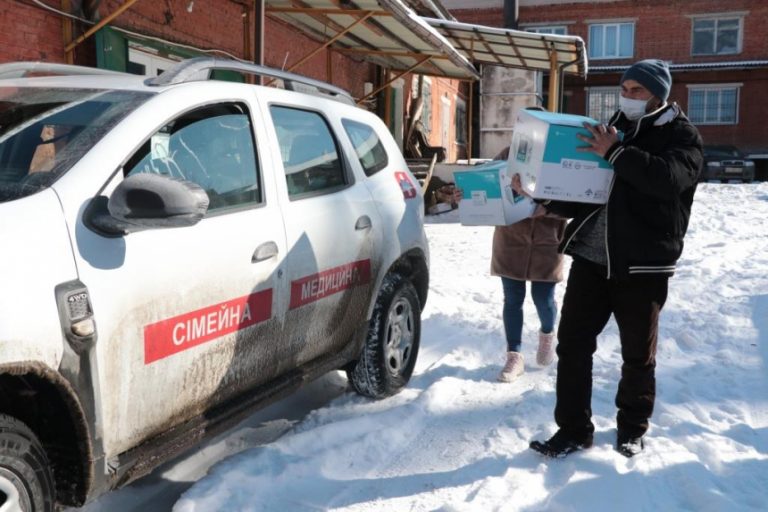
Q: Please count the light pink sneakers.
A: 2